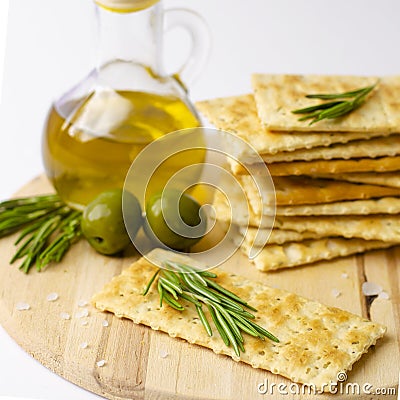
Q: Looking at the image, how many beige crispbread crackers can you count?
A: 11